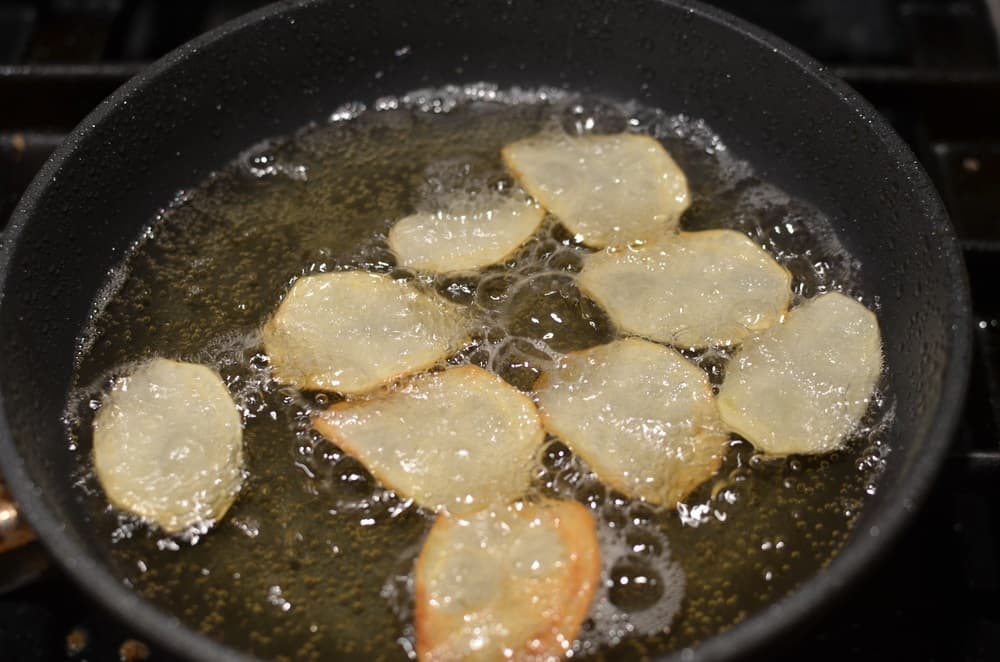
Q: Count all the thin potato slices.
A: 9